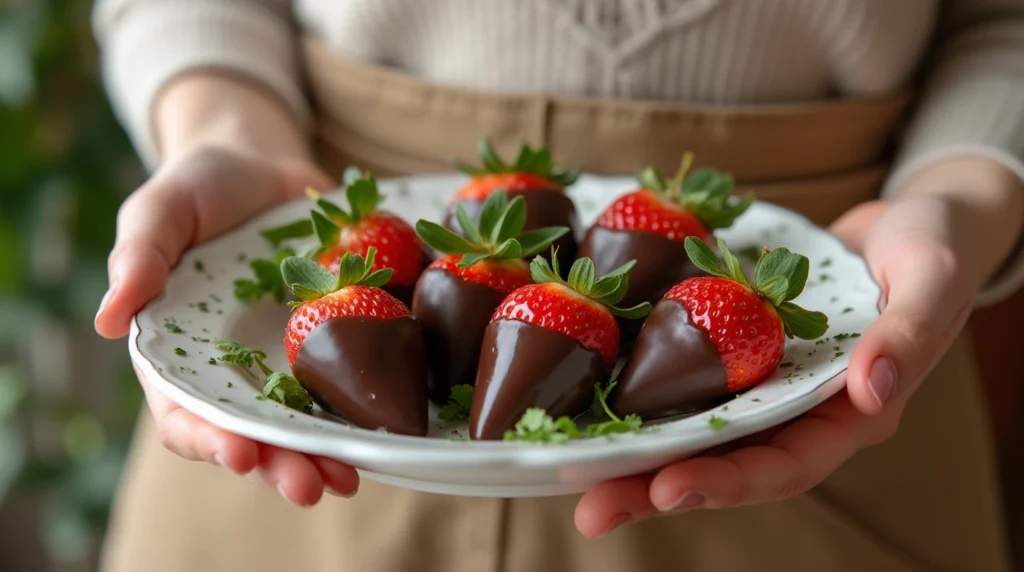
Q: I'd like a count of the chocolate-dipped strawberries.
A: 7